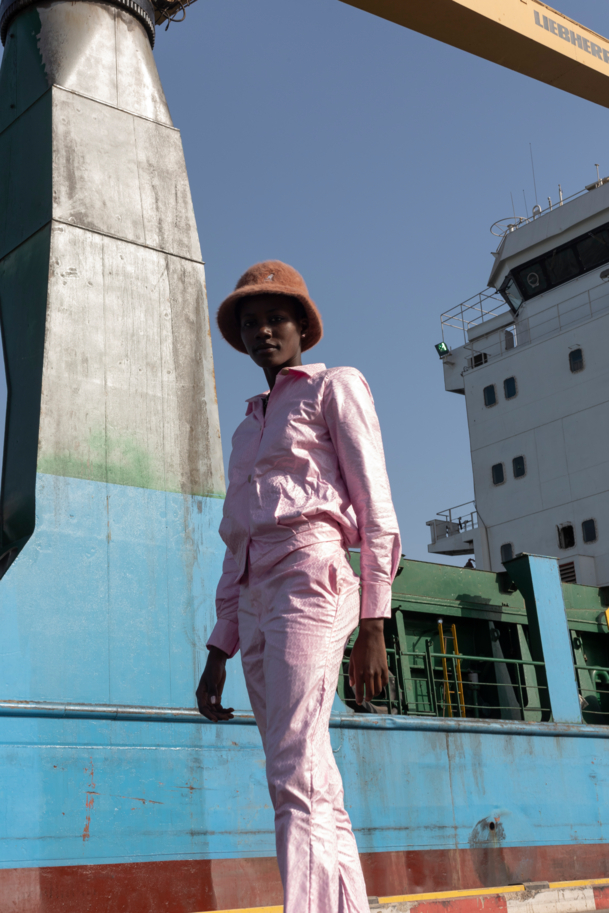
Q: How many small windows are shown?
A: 8